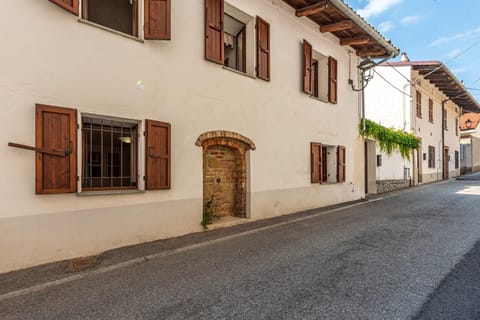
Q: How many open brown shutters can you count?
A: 10